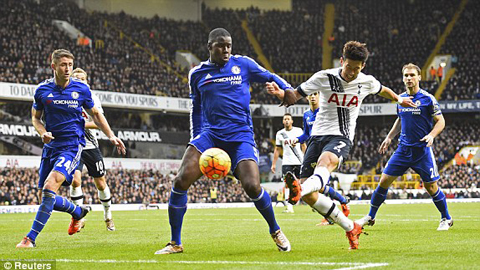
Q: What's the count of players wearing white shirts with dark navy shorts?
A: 3